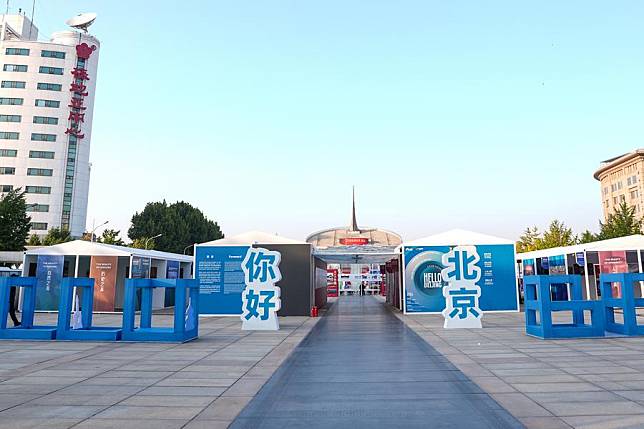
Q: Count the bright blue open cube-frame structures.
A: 5